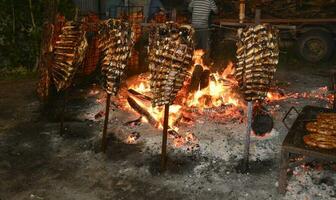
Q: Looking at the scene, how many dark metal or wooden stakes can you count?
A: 4